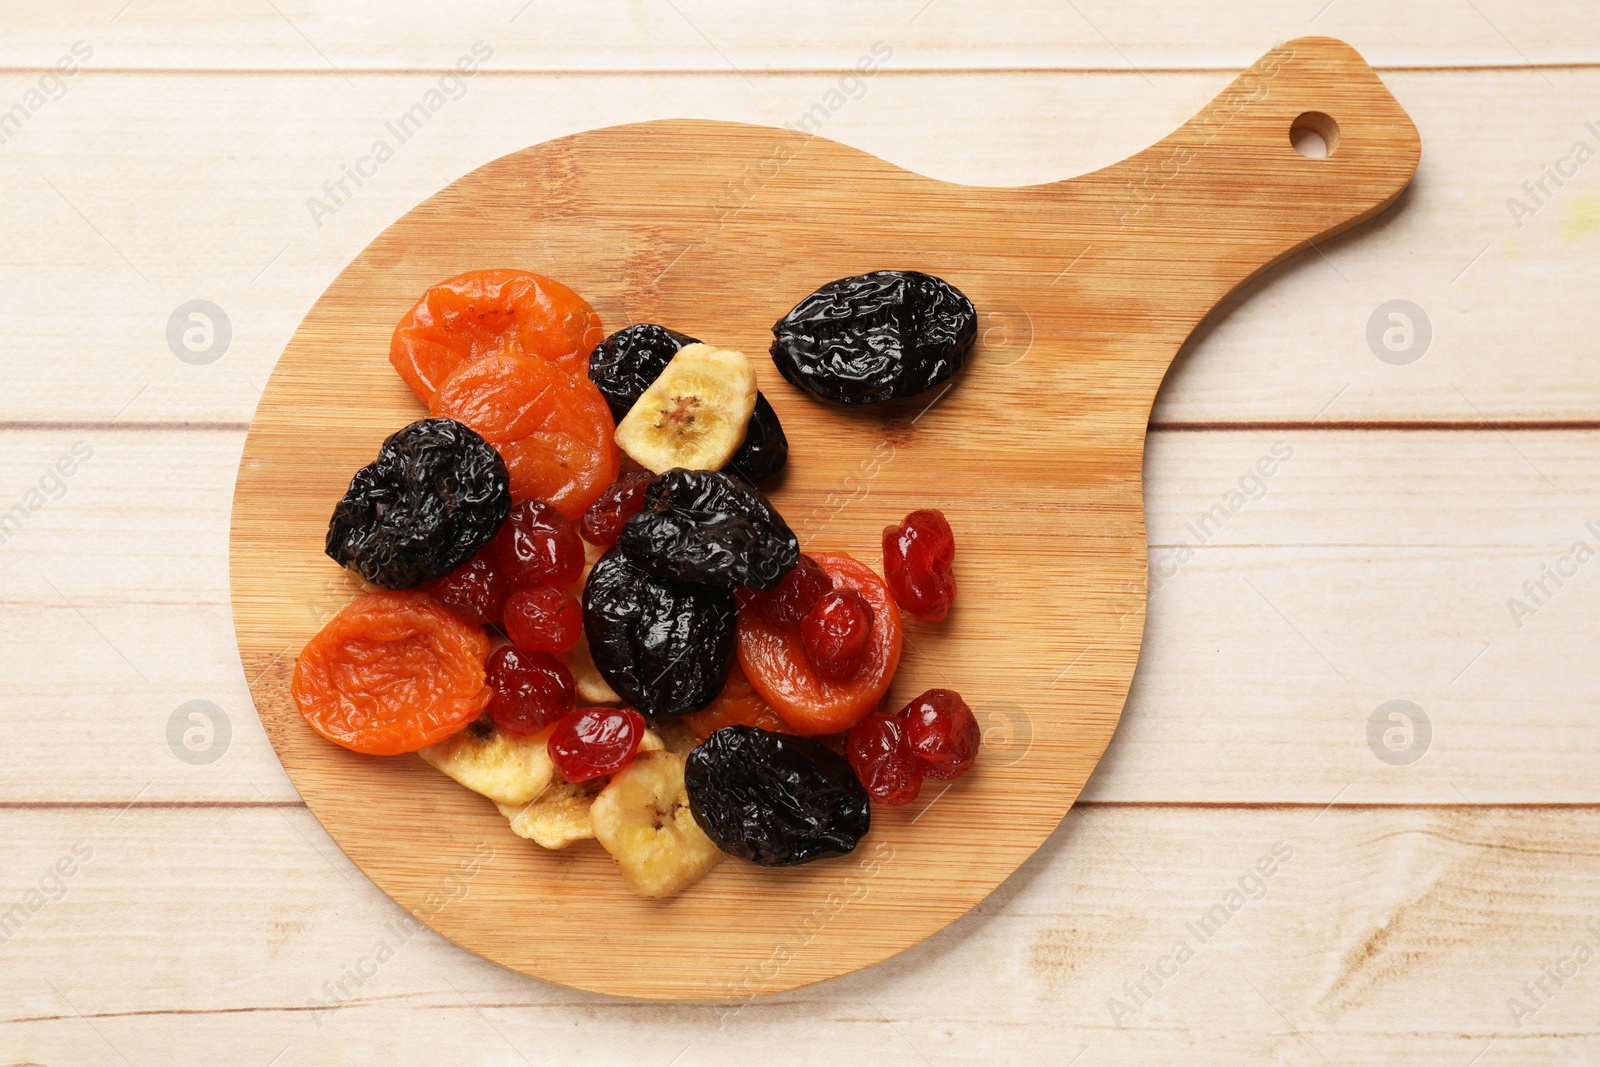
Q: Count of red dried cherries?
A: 11